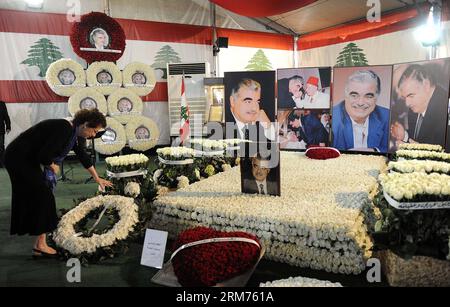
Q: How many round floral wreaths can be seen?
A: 9